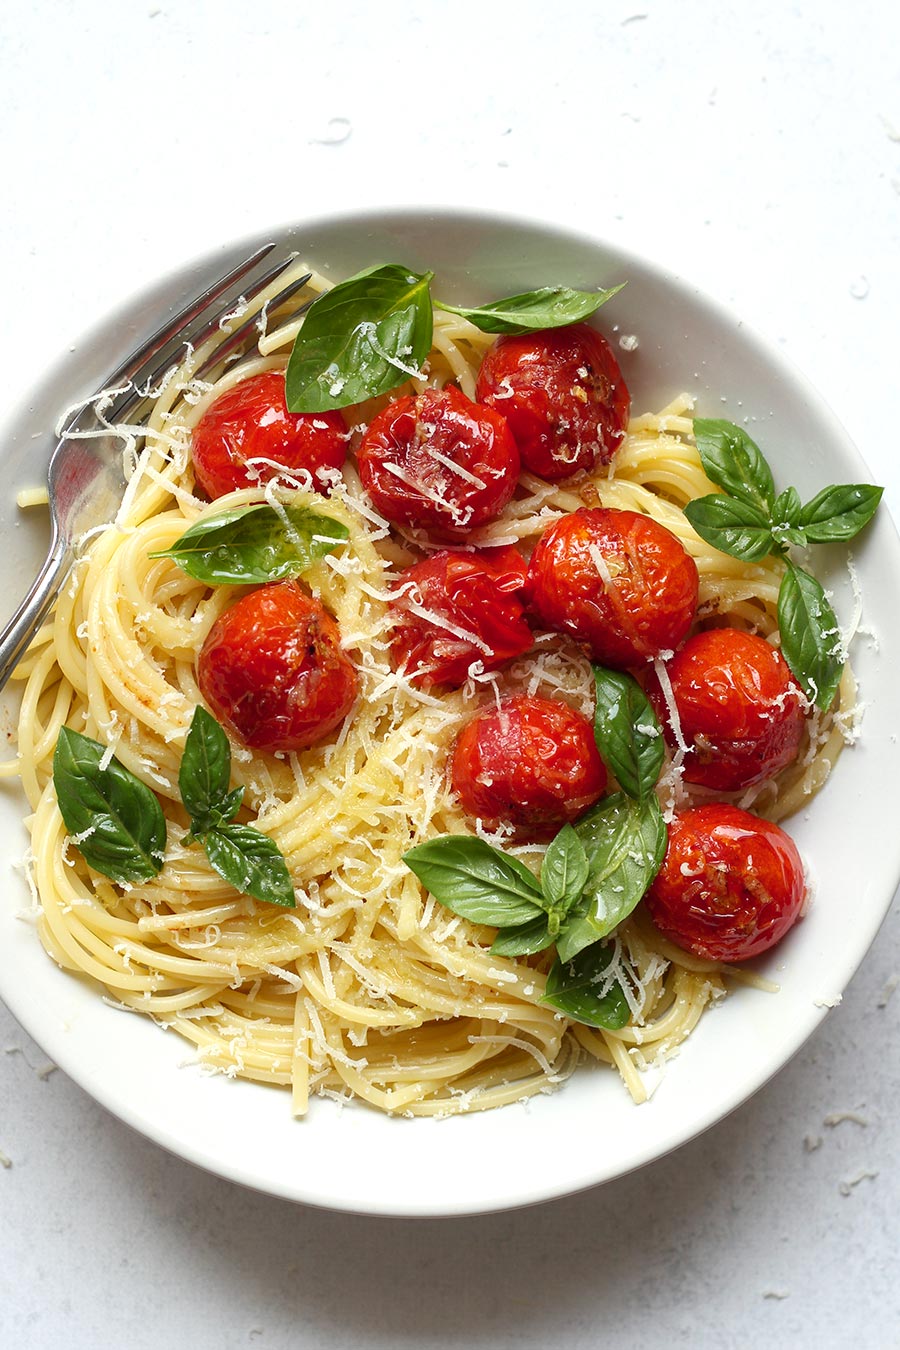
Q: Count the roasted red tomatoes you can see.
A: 9